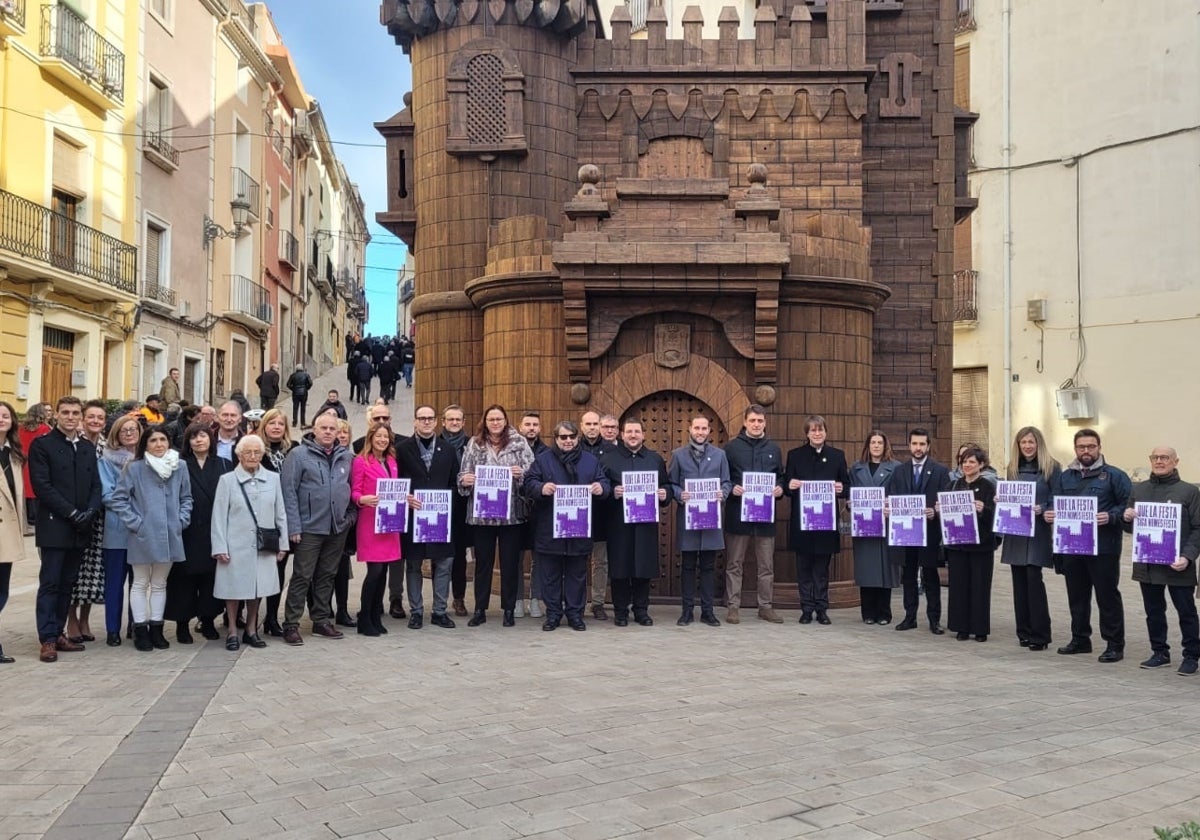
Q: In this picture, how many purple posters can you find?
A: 14